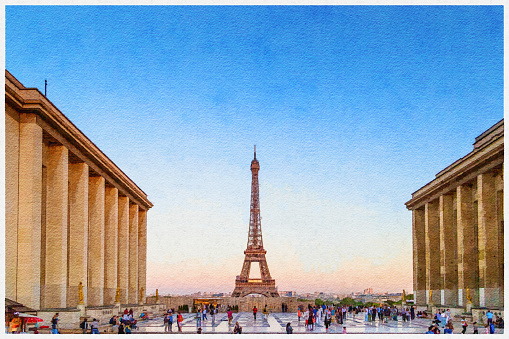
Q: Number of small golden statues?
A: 7